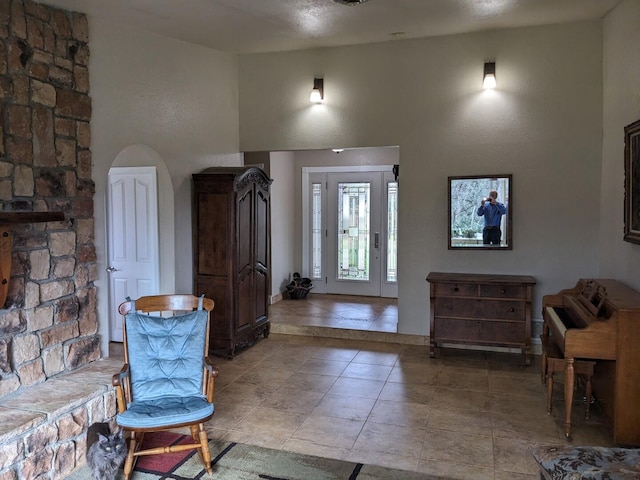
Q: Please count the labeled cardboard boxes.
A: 0